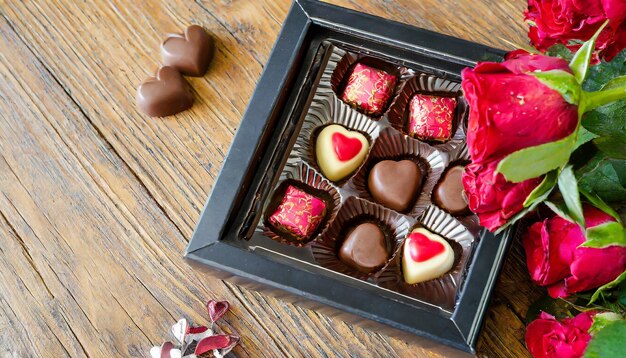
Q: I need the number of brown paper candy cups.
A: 8